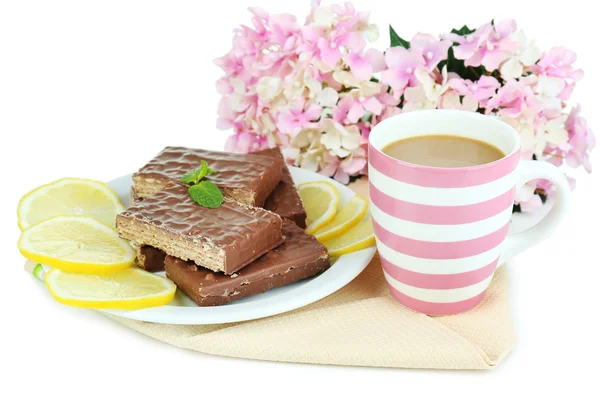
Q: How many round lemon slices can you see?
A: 6